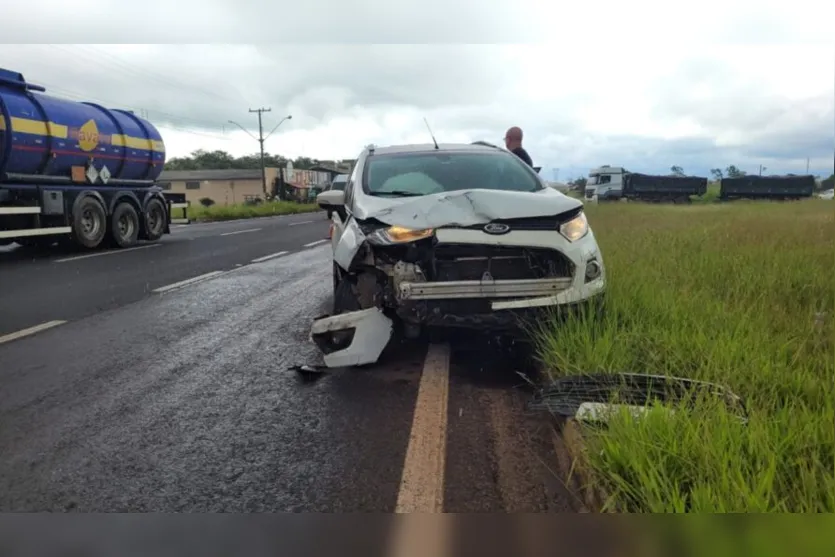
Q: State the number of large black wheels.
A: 3